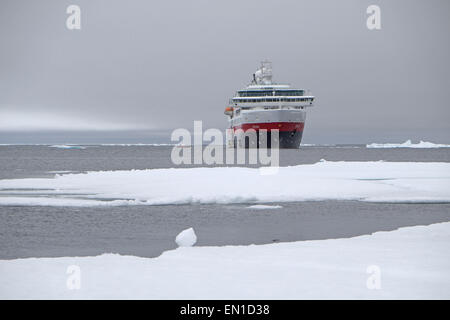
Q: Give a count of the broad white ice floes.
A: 2